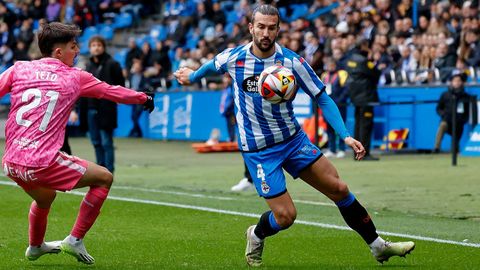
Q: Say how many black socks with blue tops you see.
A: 2